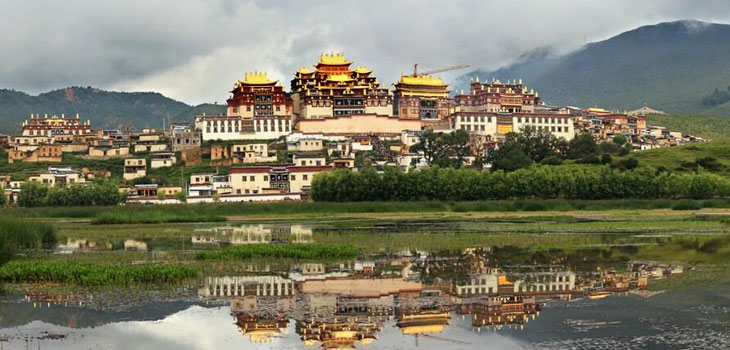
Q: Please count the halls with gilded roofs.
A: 3